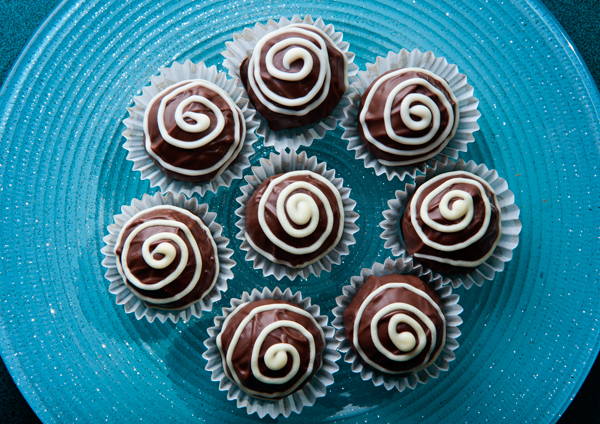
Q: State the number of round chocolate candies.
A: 8